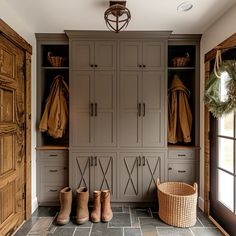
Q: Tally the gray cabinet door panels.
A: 12